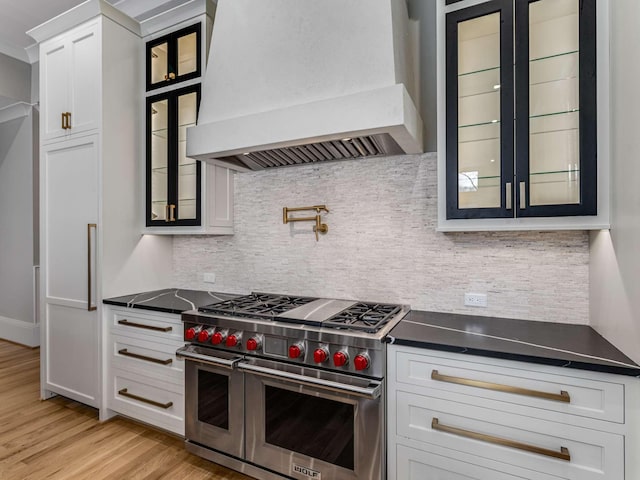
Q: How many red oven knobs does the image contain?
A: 9